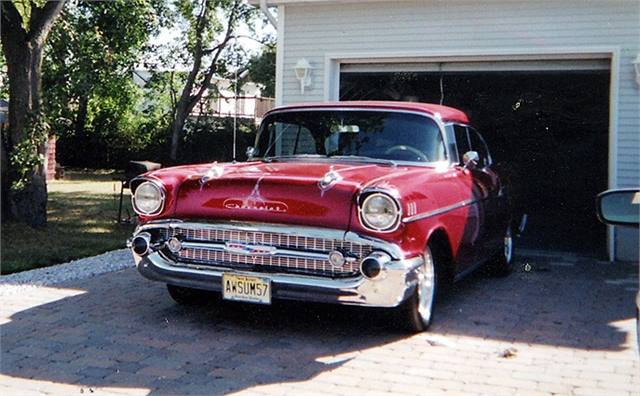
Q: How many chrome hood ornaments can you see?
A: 2